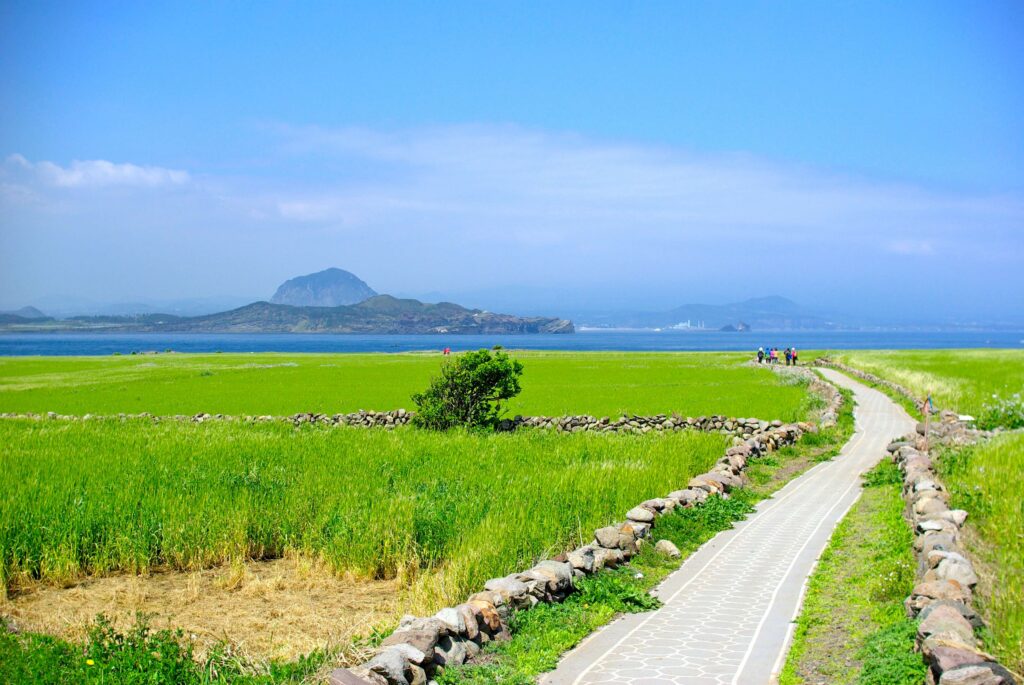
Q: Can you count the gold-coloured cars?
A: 0